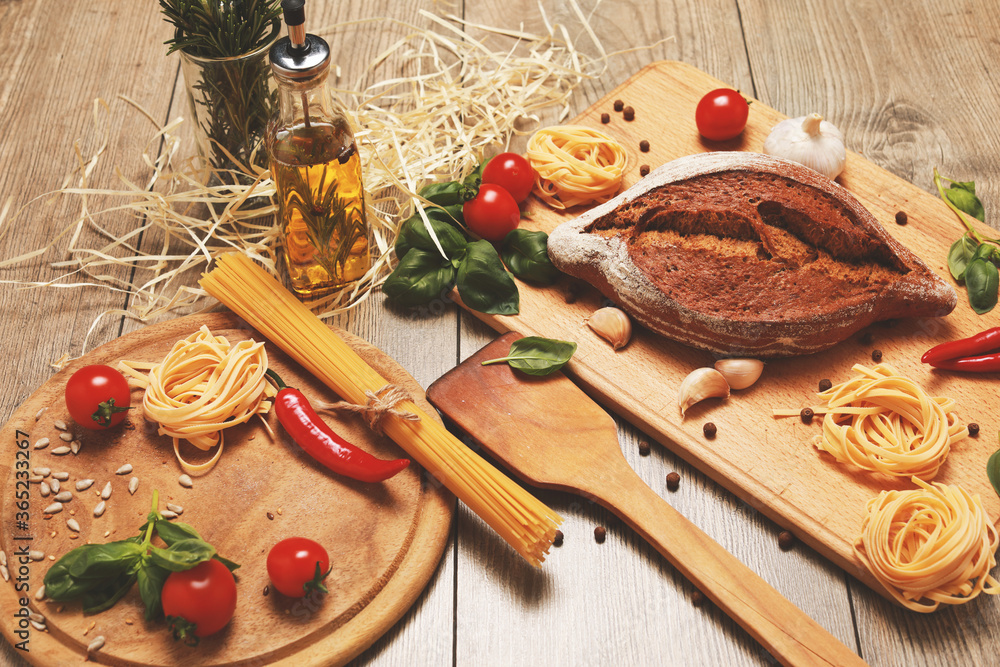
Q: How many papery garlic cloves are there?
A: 3